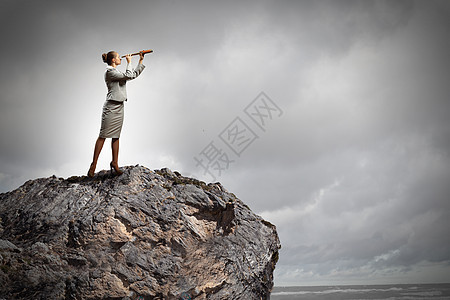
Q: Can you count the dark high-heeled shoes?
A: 2